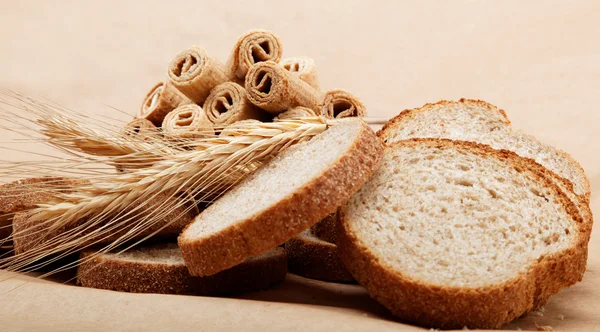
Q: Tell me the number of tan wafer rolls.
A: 11